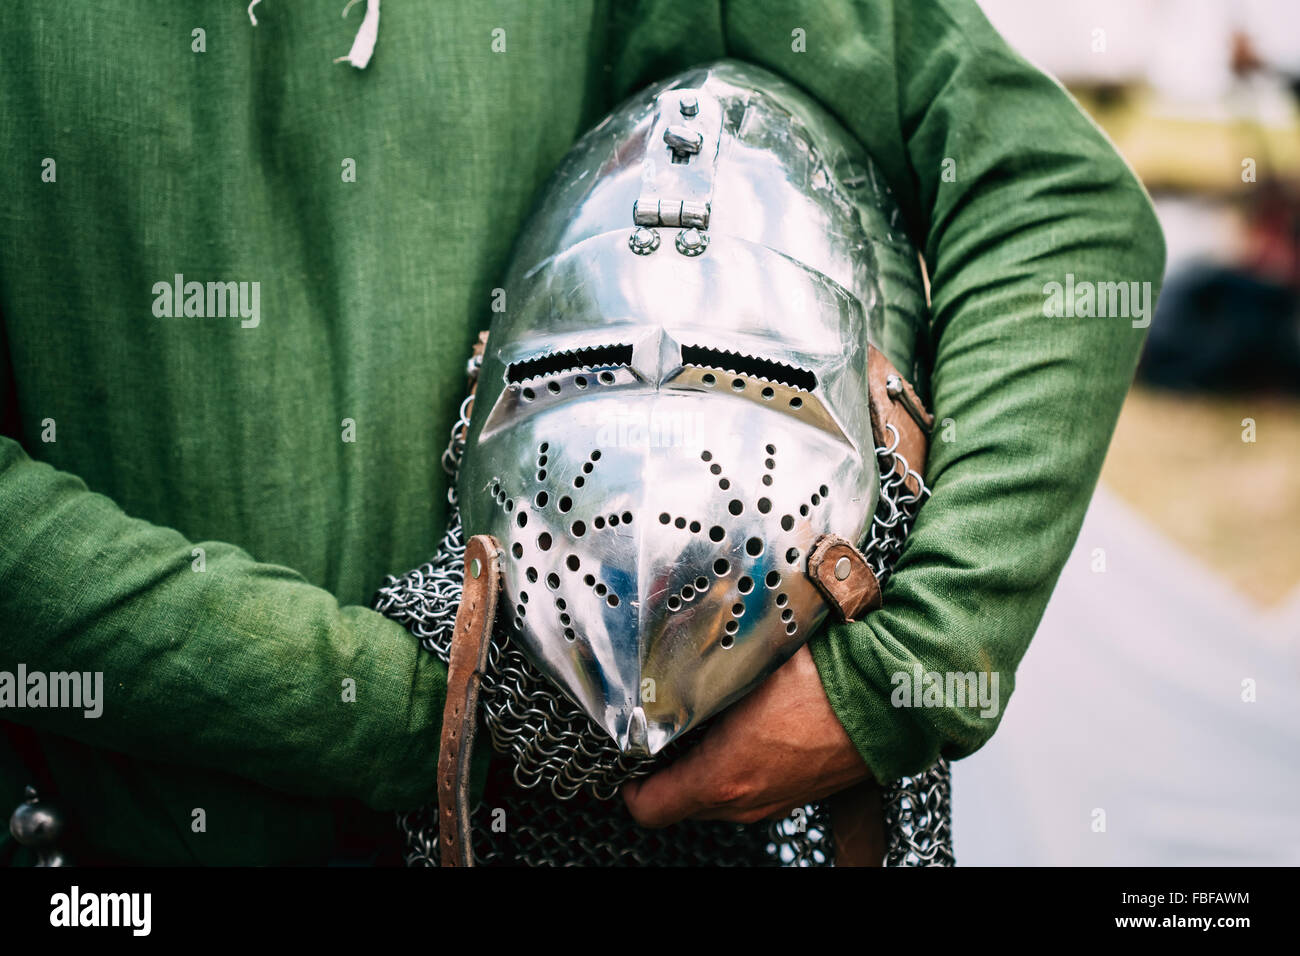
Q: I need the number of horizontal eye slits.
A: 2